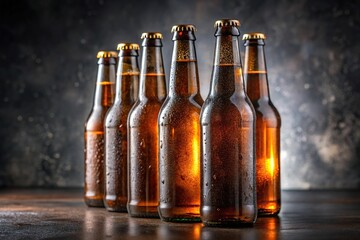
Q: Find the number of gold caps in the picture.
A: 6